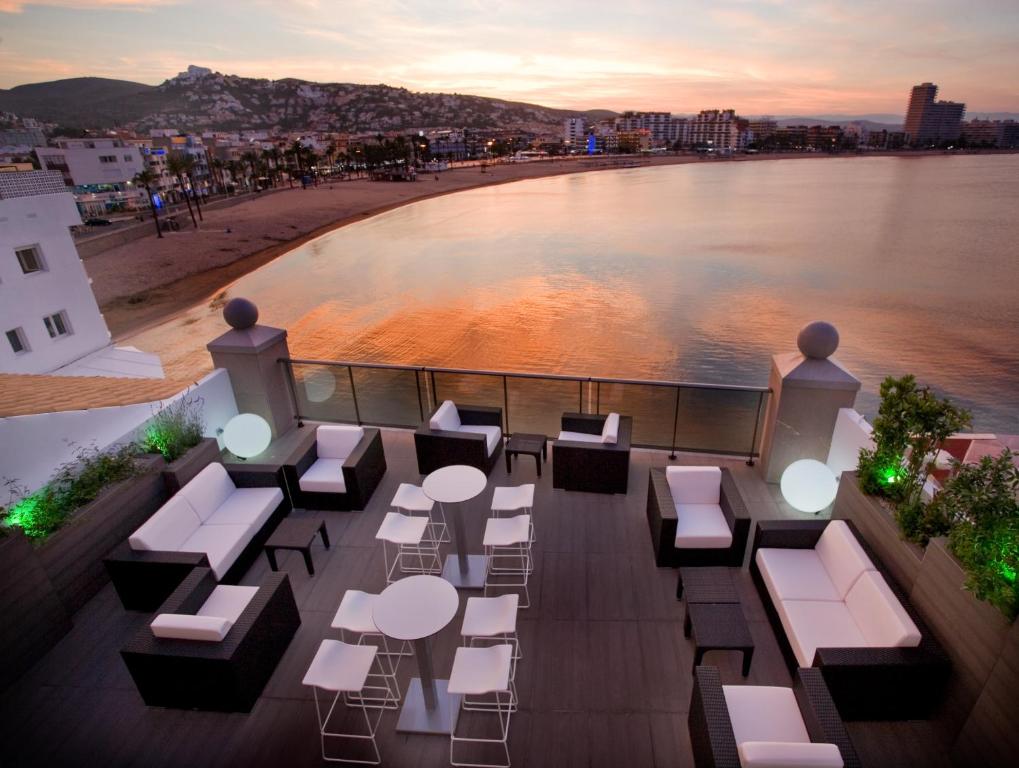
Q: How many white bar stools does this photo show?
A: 8